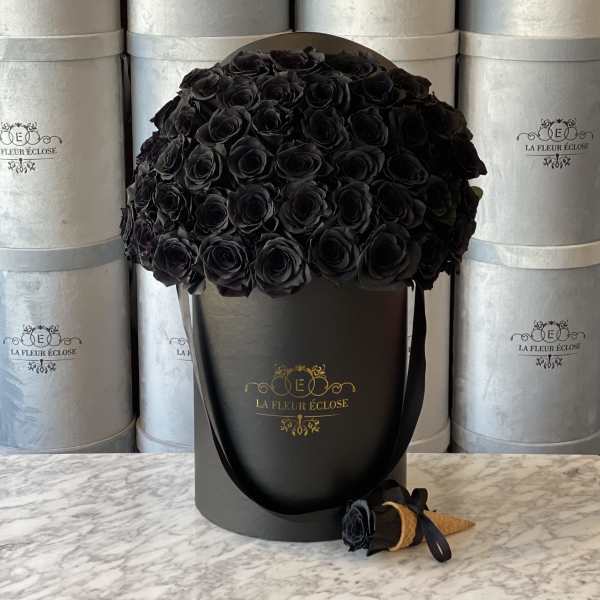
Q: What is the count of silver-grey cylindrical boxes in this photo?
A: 12